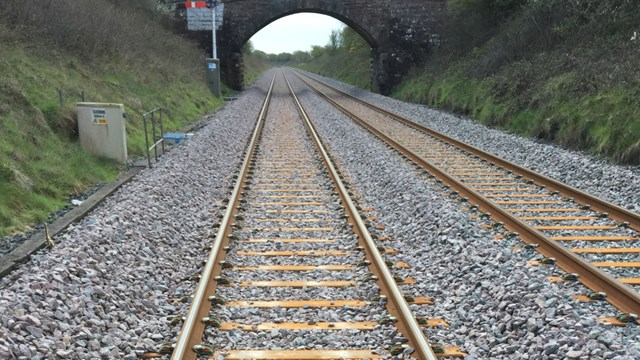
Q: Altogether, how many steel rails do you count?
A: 4